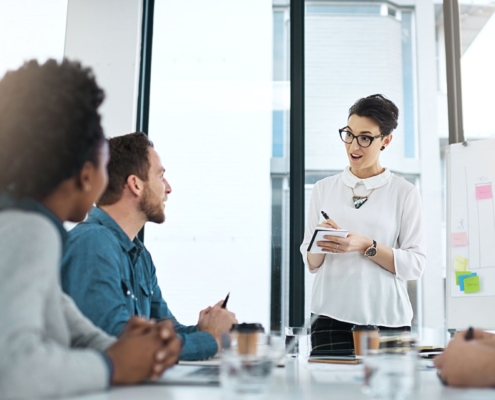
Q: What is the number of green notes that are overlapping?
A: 2